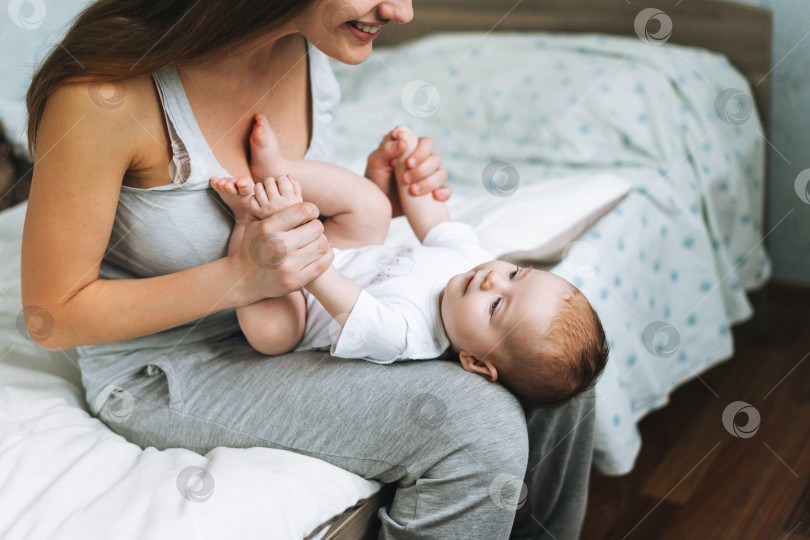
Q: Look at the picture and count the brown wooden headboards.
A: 1